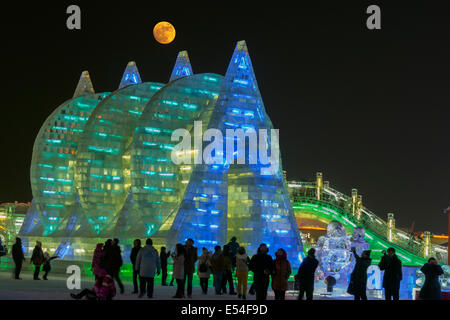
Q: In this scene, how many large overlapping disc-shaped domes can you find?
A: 3